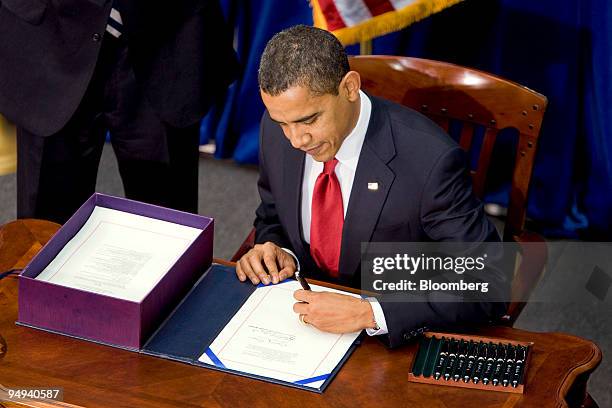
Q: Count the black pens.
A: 10